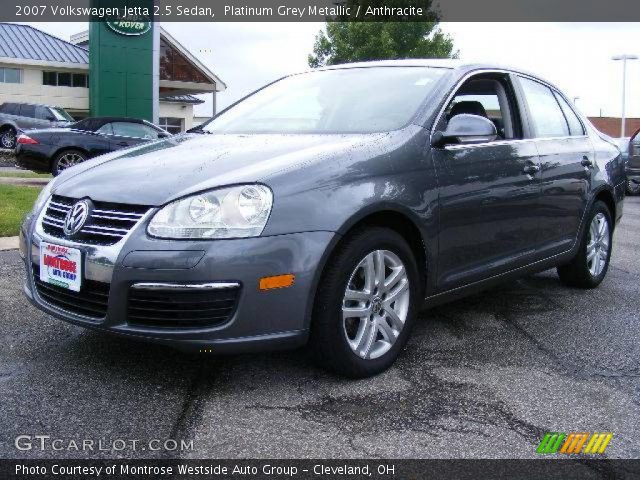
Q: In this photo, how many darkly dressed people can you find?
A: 0